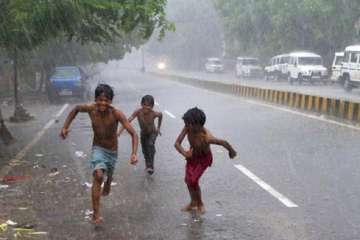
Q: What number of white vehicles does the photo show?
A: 6